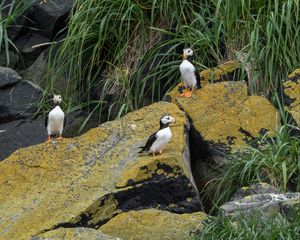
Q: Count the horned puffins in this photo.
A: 3